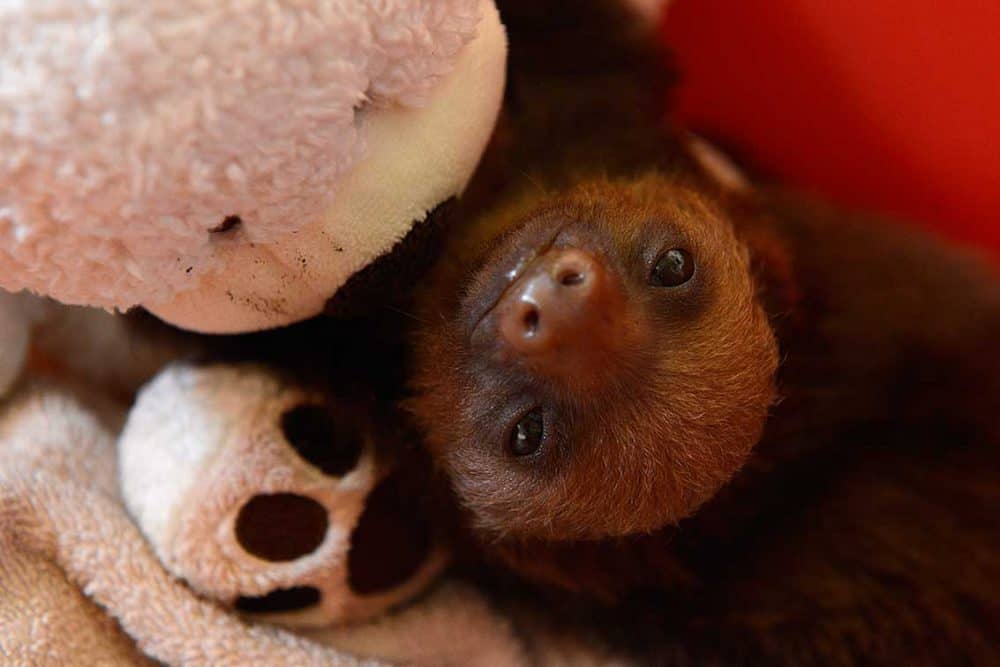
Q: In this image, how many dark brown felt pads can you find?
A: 4